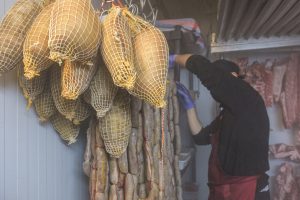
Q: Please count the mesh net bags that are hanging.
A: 13